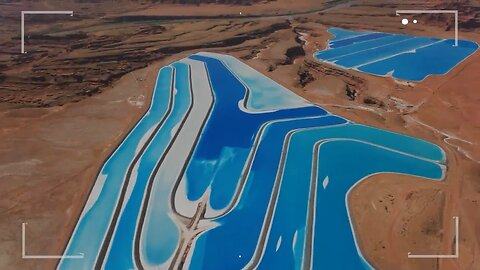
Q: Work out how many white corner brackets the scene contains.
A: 4